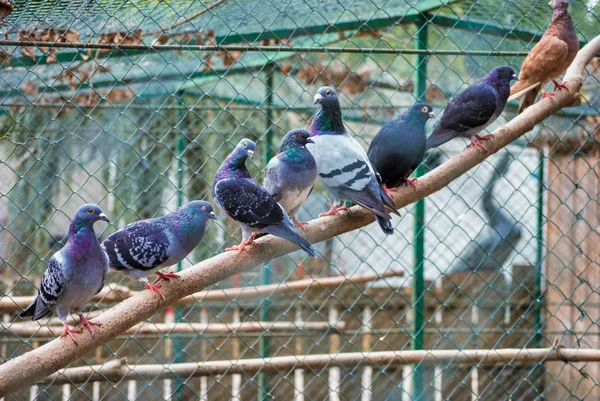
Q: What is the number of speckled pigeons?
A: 3